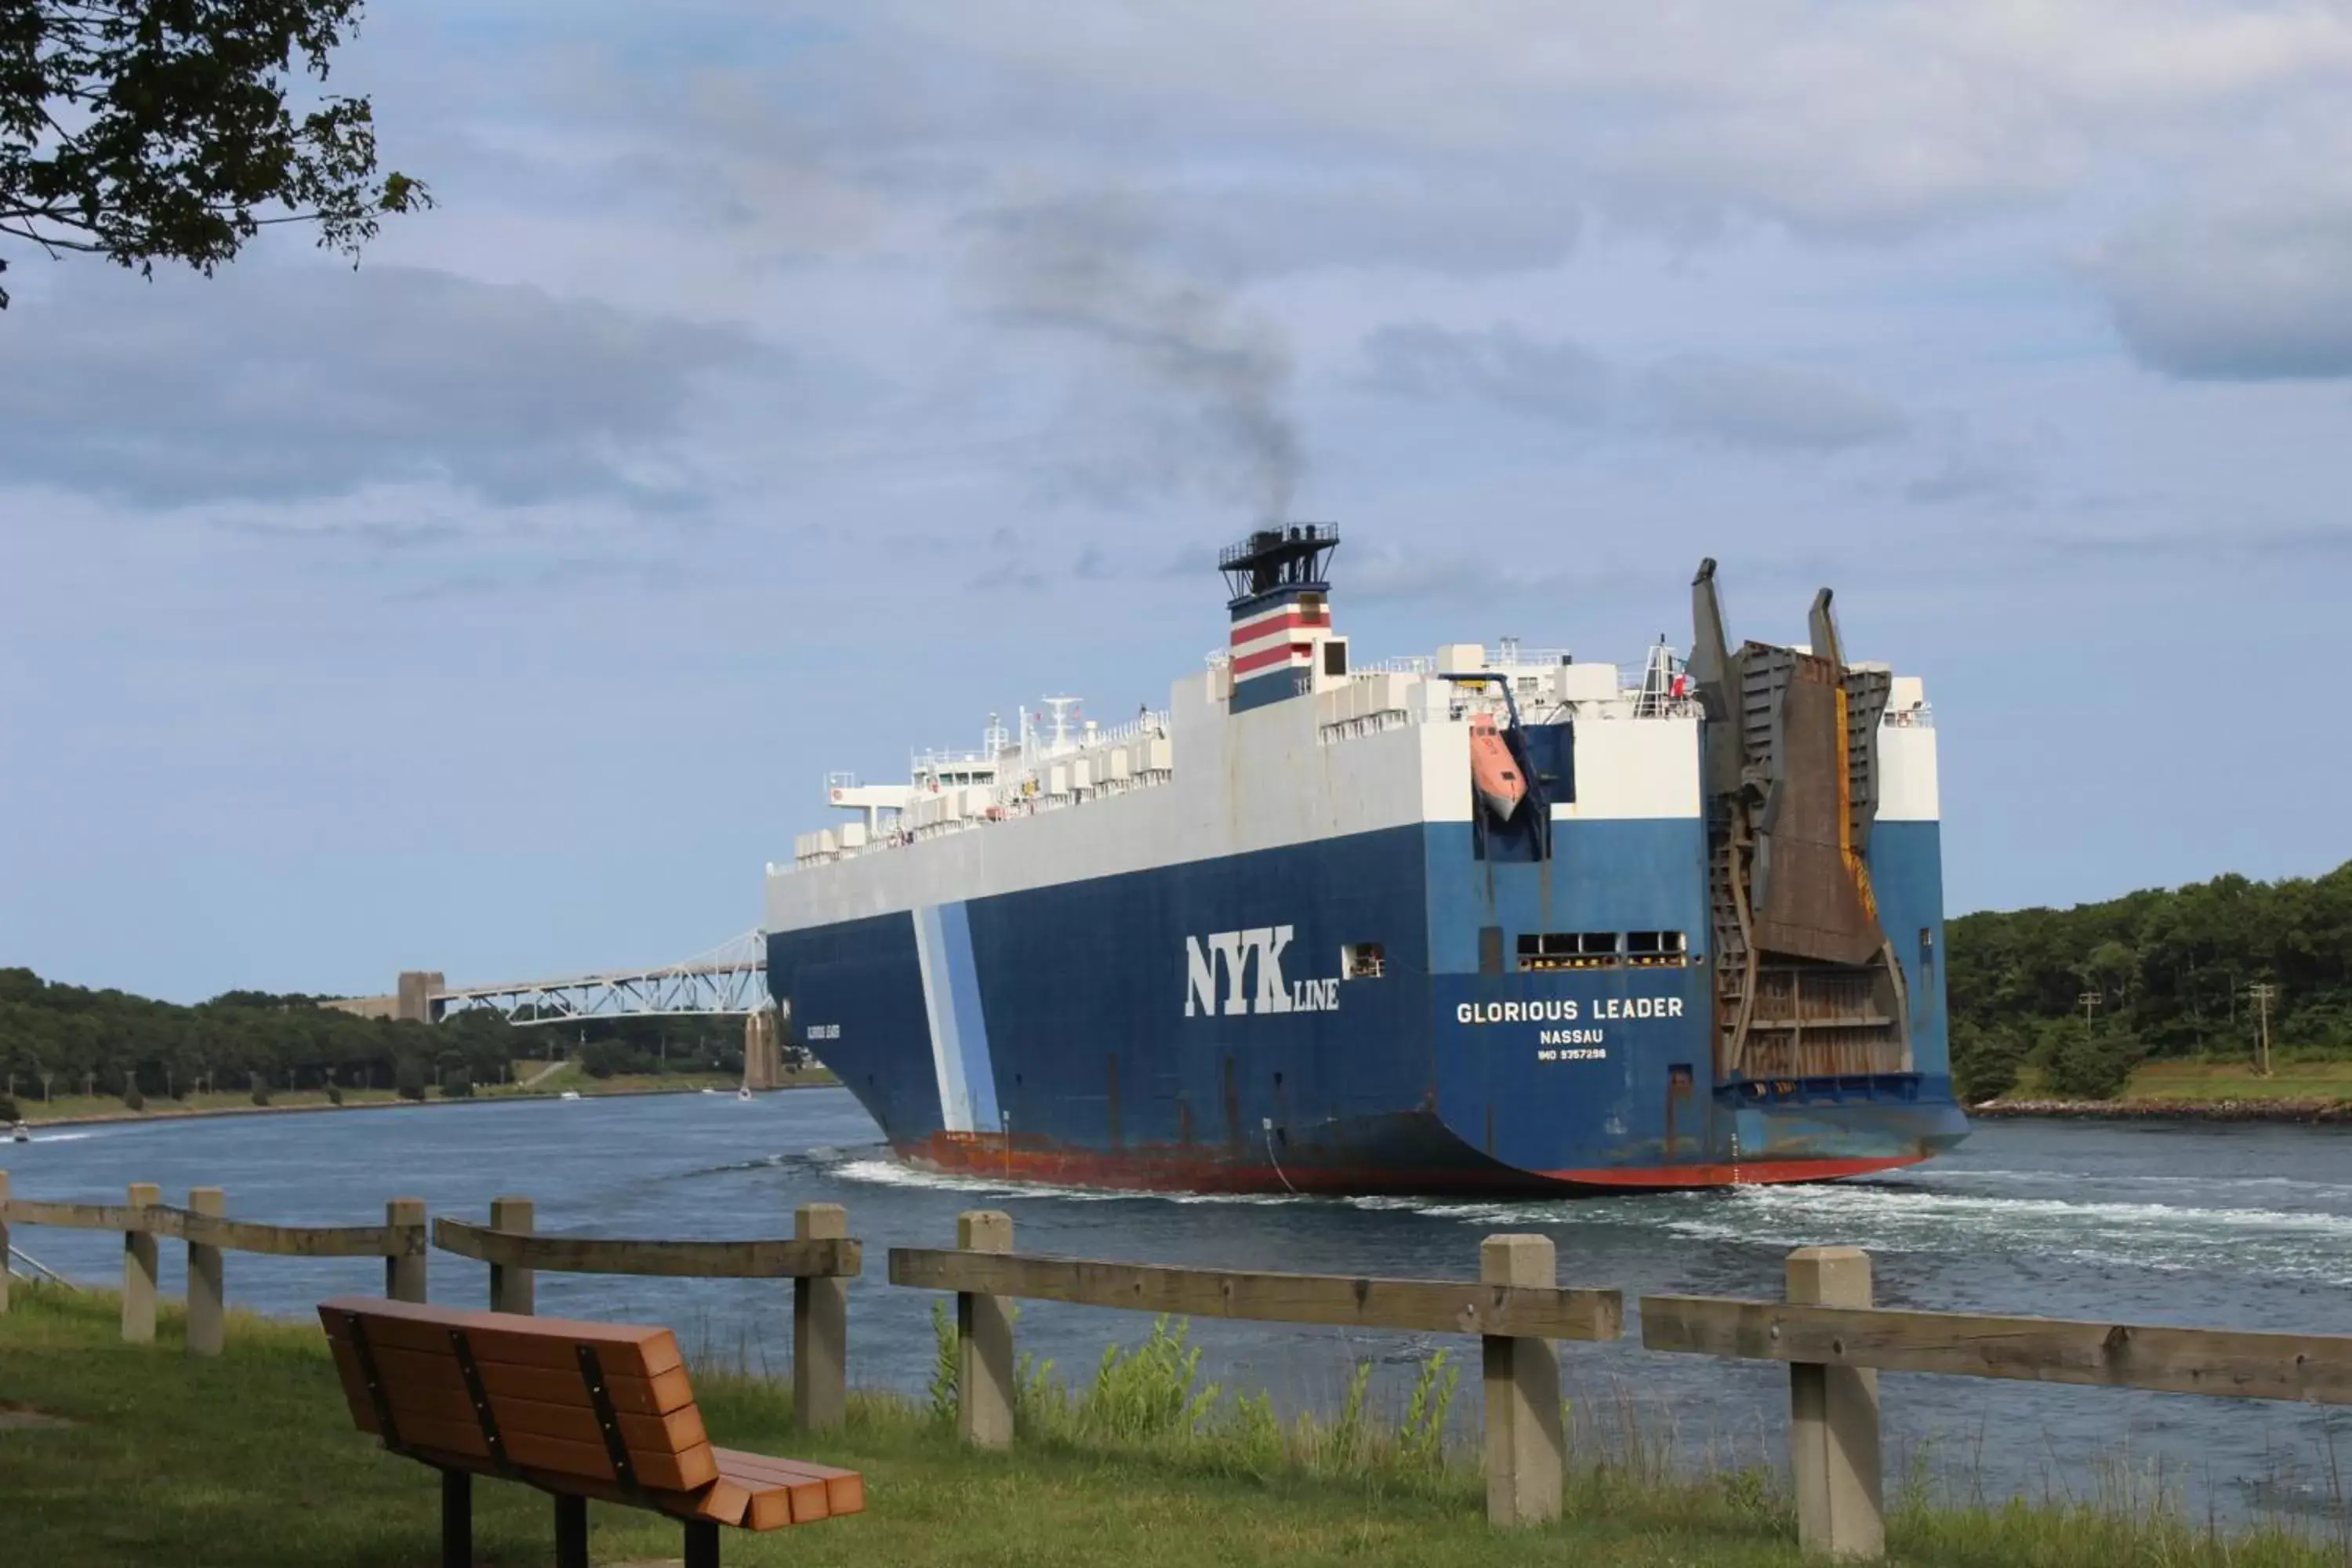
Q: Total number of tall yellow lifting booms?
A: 0